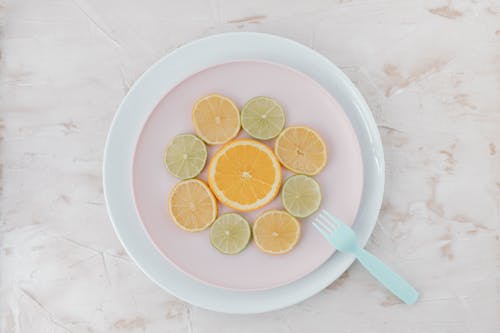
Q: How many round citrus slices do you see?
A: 9